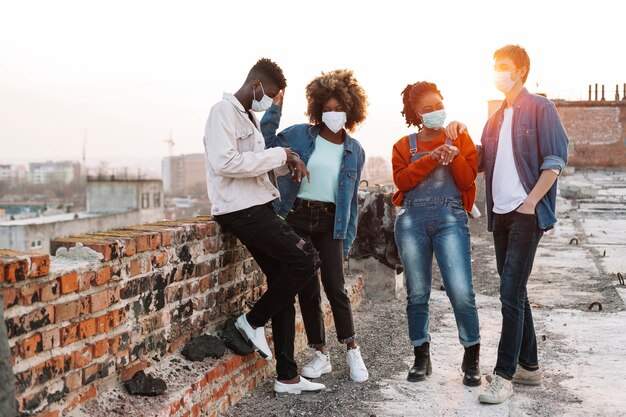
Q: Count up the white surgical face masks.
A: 3